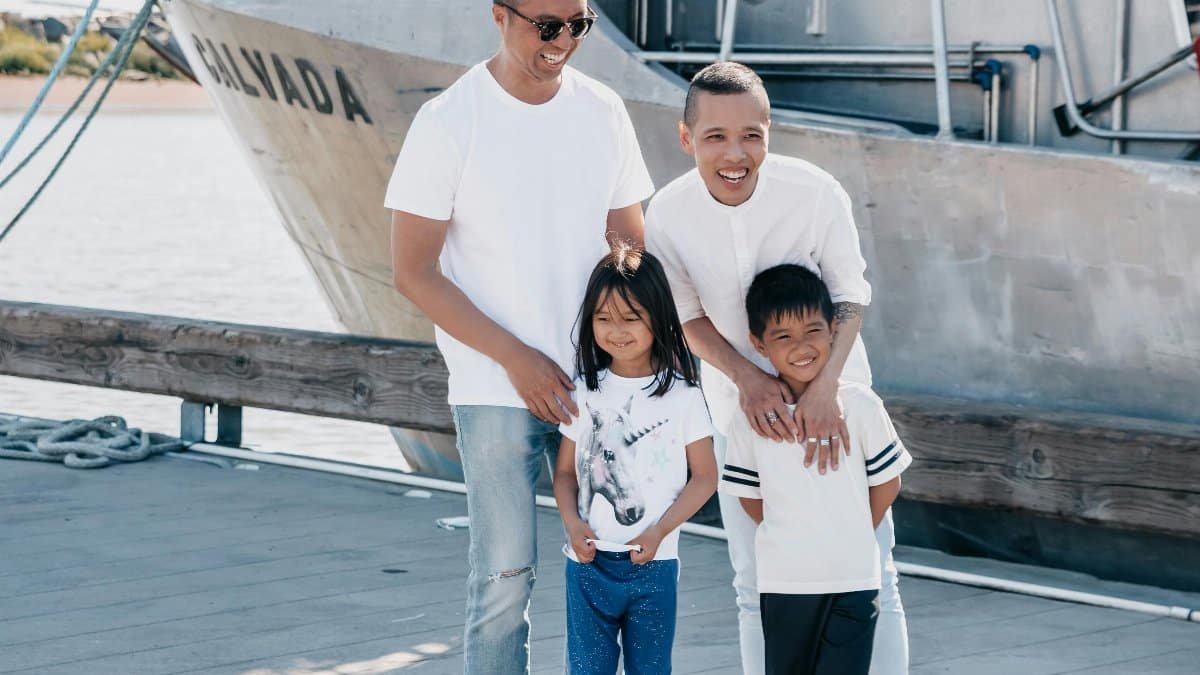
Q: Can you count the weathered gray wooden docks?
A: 1